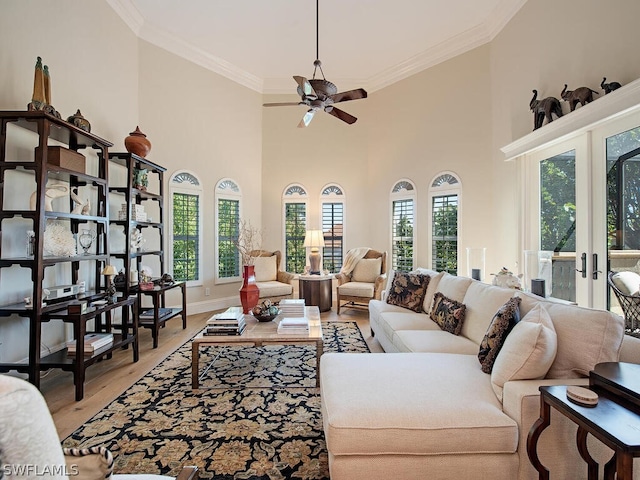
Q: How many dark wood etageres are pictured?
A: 2